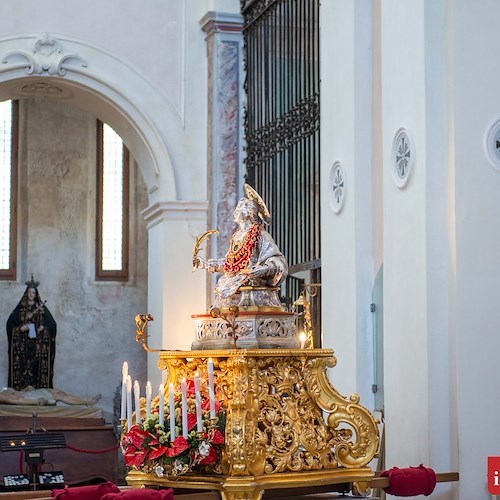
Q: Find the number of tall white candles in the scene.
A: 9